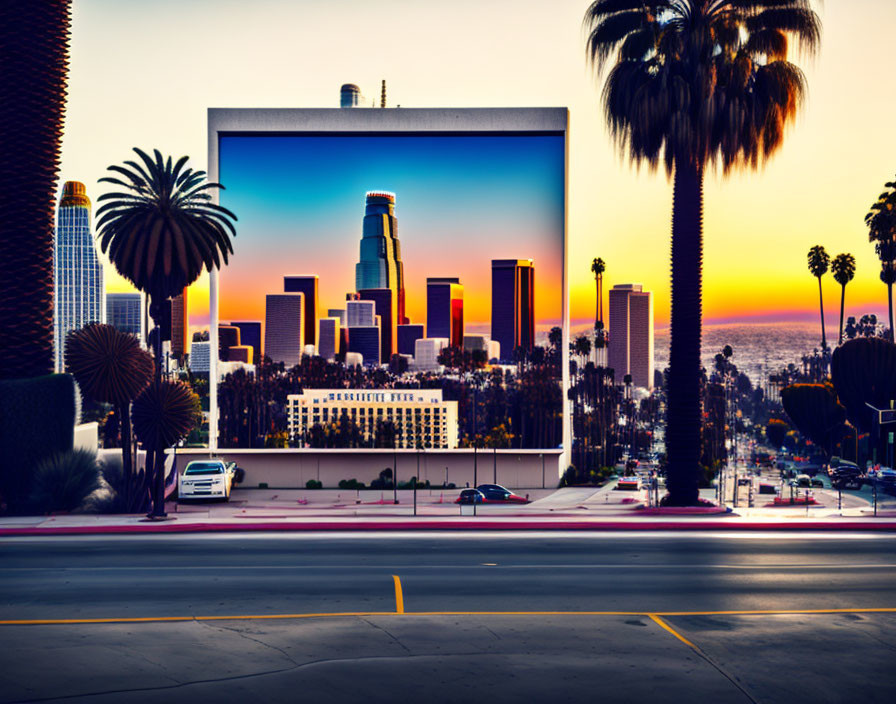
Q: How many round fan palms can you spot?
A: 2